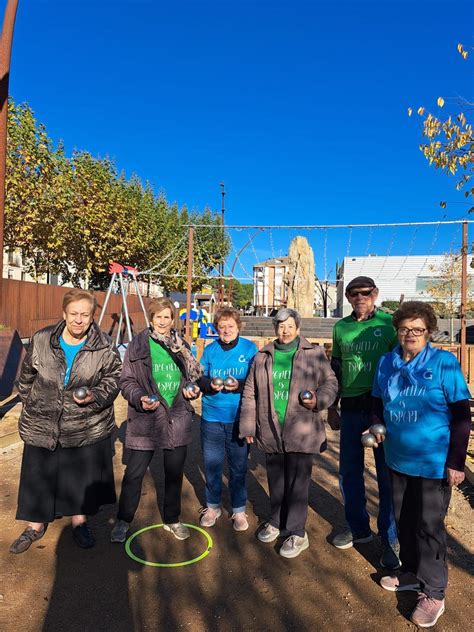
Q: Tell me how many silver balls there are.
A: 8